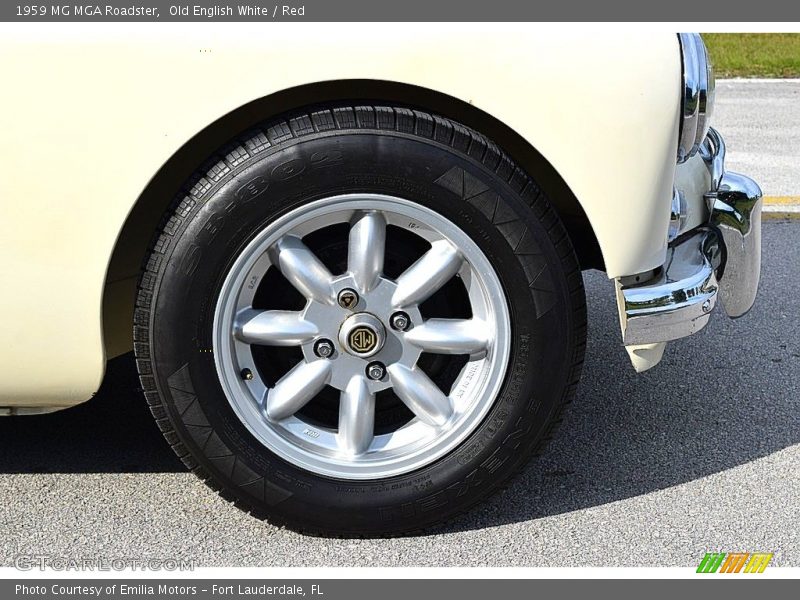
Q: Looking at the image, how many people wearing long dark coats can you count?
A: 0